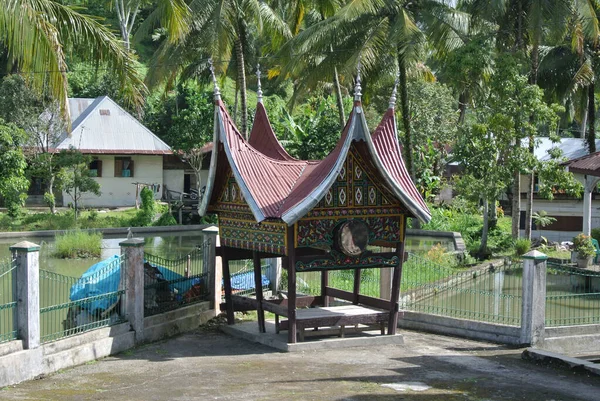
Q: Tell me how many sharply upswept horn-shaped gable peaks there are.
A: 4